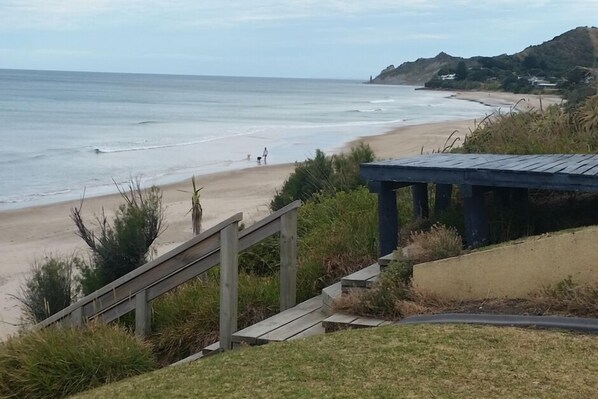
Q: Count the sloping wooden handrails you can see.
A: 2